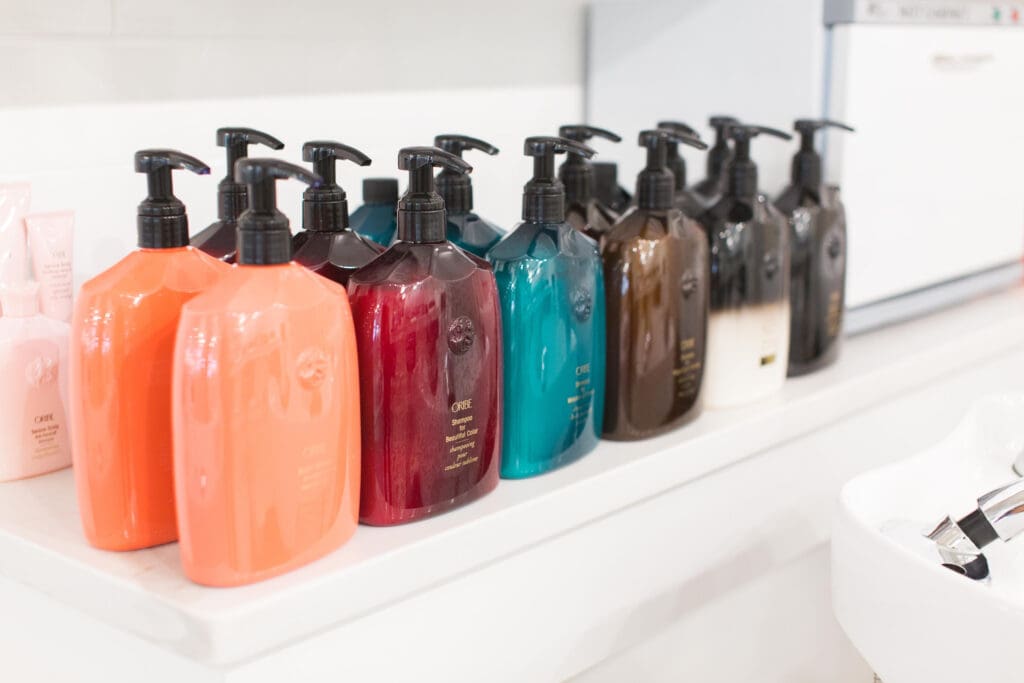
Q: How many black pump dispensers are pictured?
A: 13